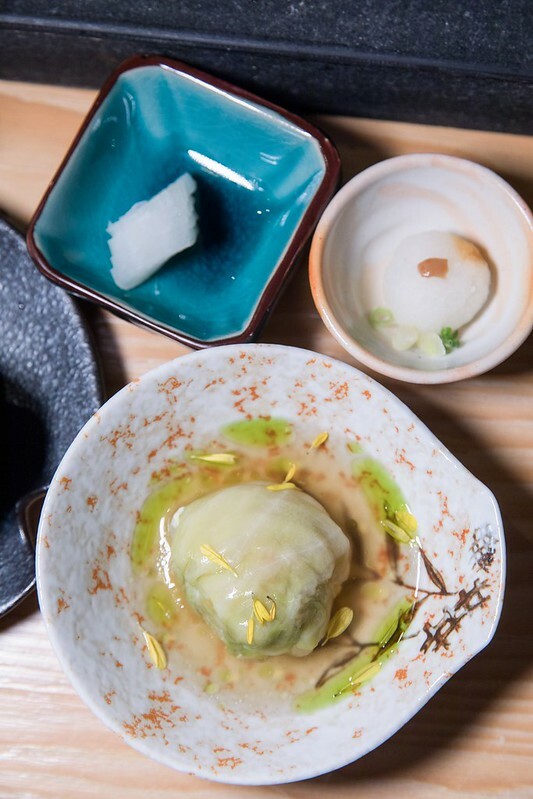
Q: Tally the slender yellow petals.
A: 13